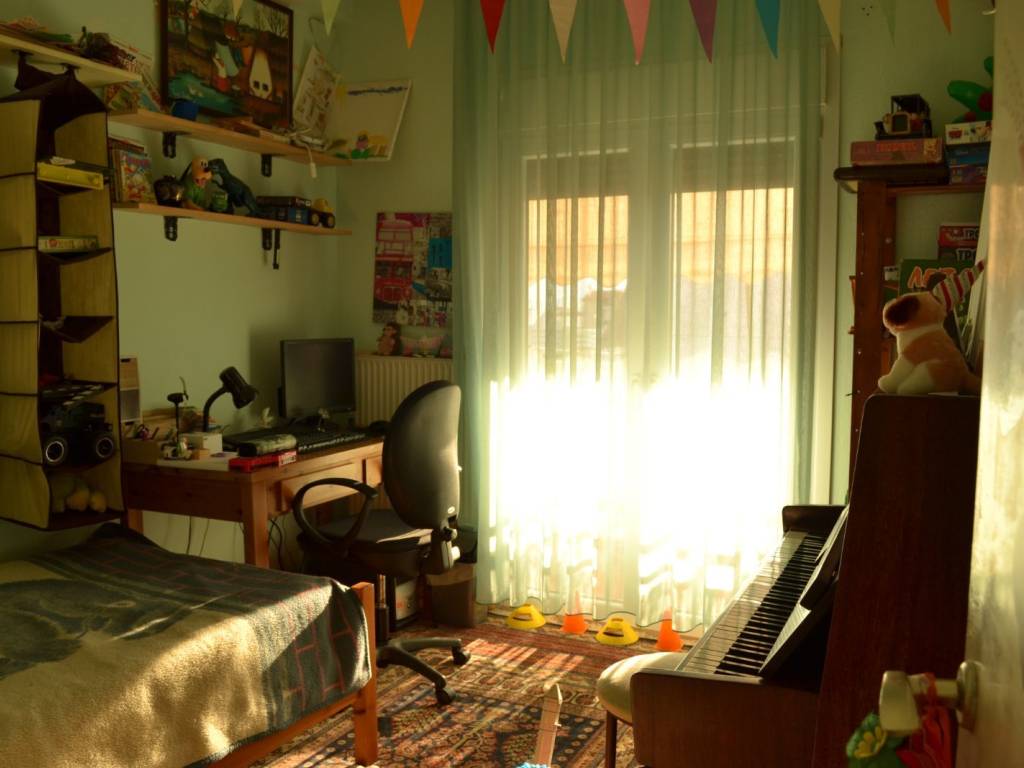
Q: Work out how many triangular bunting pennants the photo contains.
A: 11